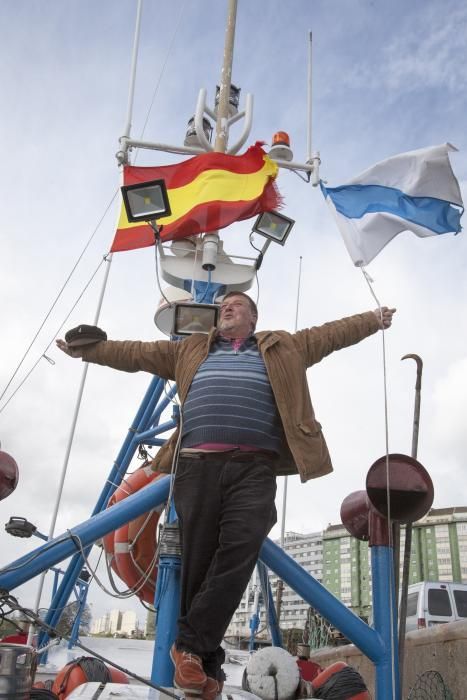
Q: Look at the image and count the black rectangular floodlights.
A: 3